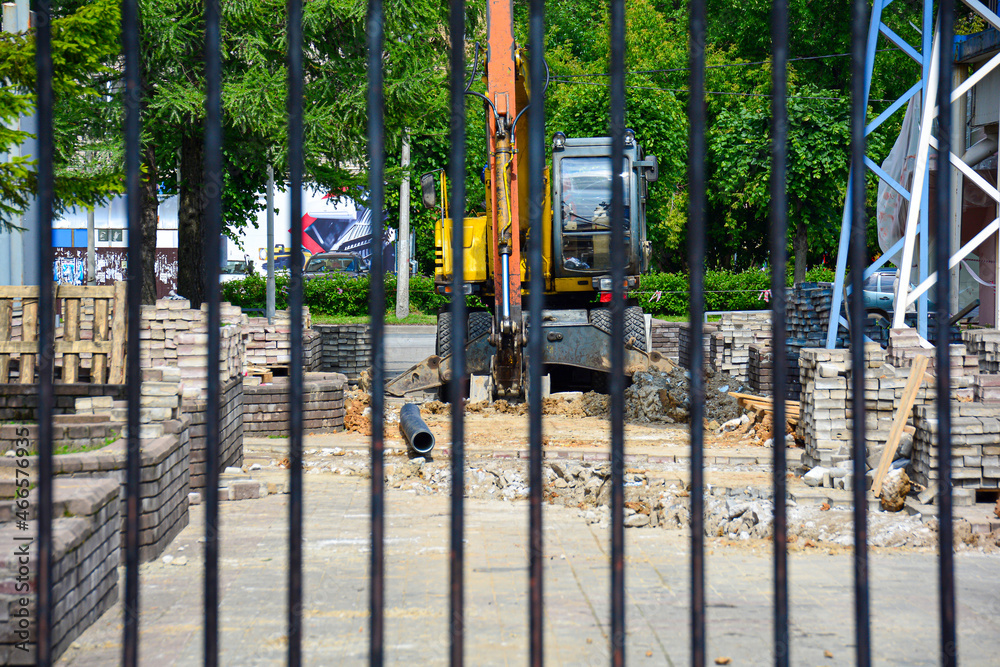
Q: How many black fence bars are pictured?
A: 12